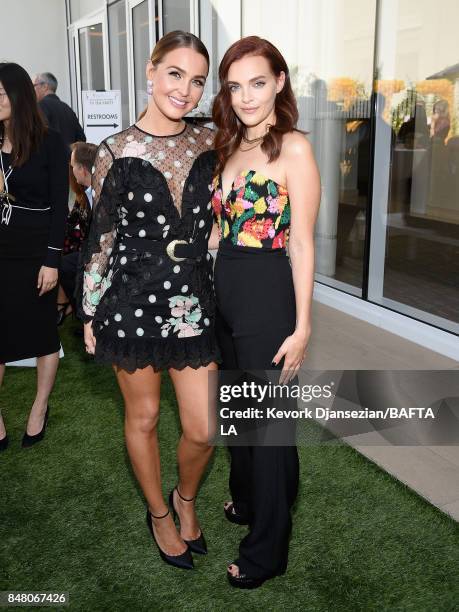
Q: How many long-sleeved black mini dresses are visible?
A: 1